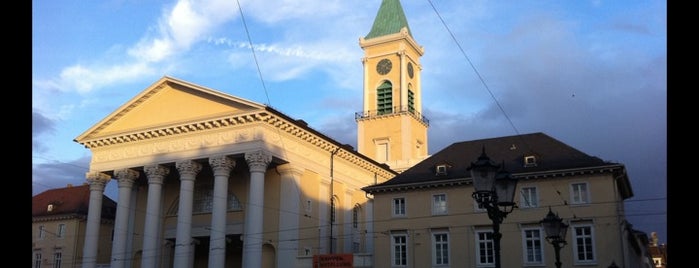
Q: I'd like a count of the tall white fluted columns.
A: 6